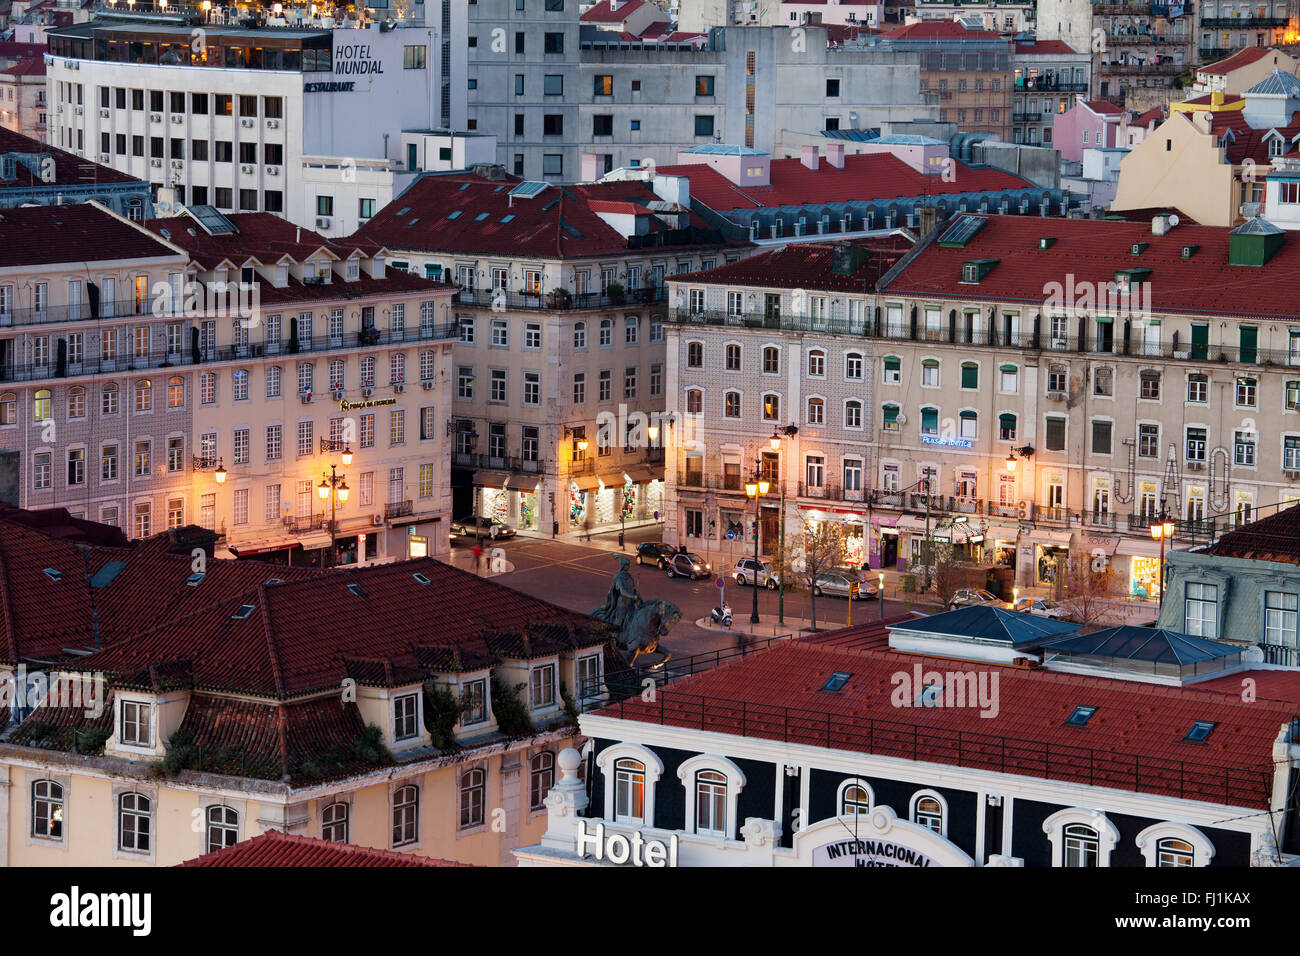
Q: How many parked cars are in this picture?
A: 6